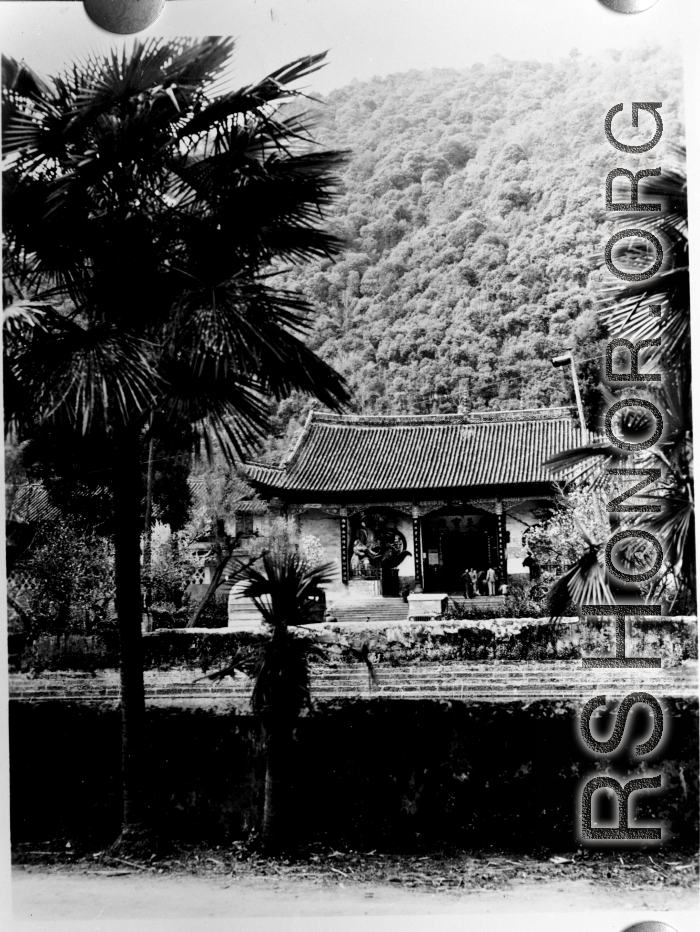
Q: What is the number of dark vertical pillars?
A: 3